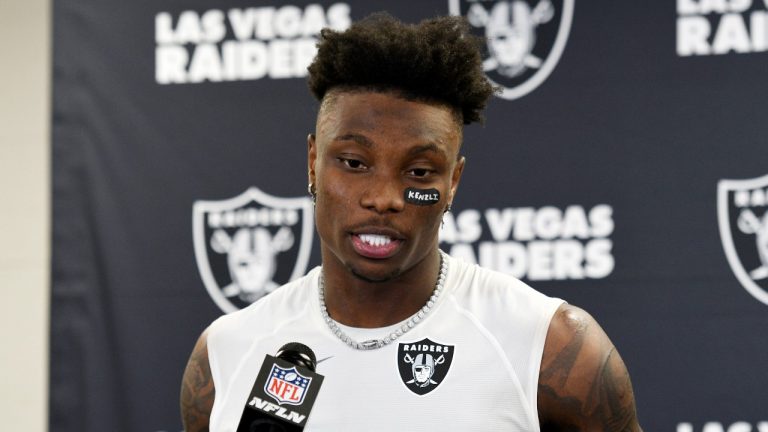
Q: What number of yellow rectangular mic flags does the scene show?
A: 0